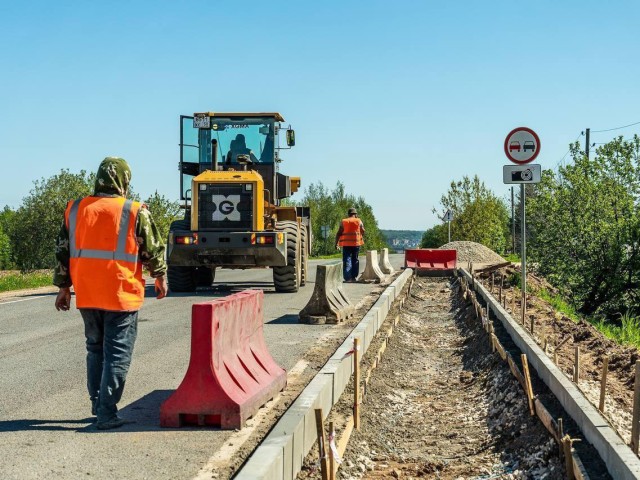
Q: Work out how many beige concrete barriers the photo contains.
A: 3